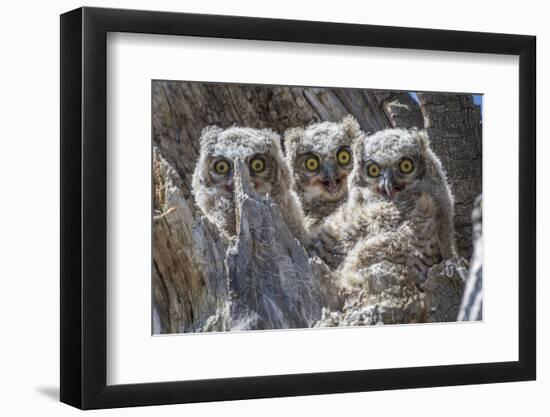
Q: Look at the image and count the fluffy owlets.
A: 3